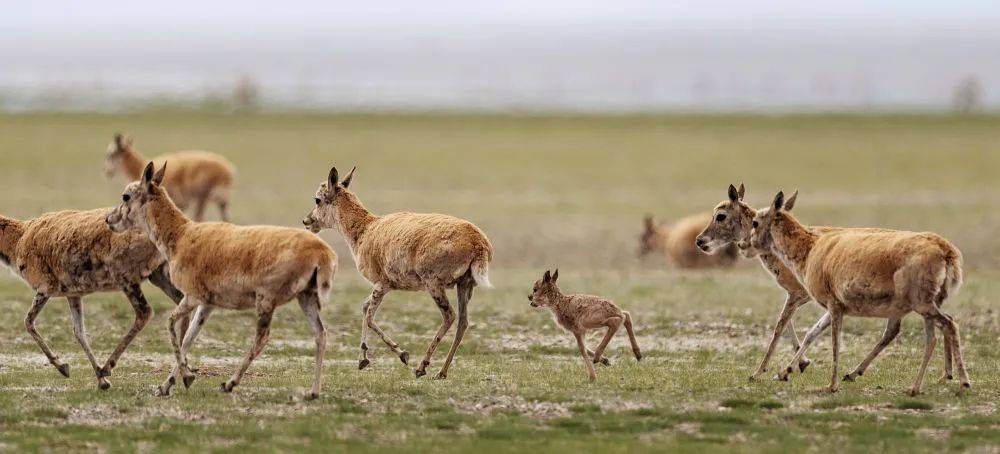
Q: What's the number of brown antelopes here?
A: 8